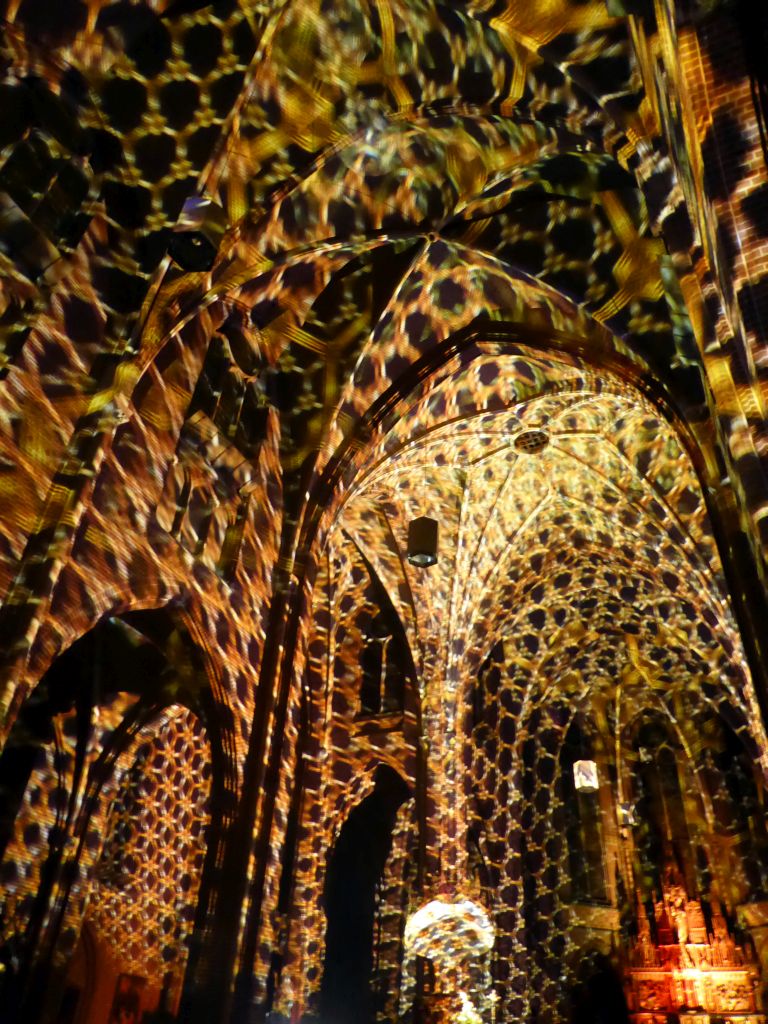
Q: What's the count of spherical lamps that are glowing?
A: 1